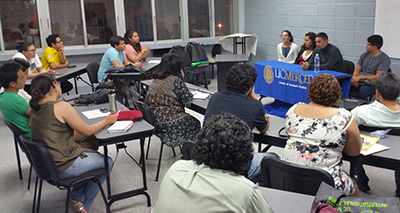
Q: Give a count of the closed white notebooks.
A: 1